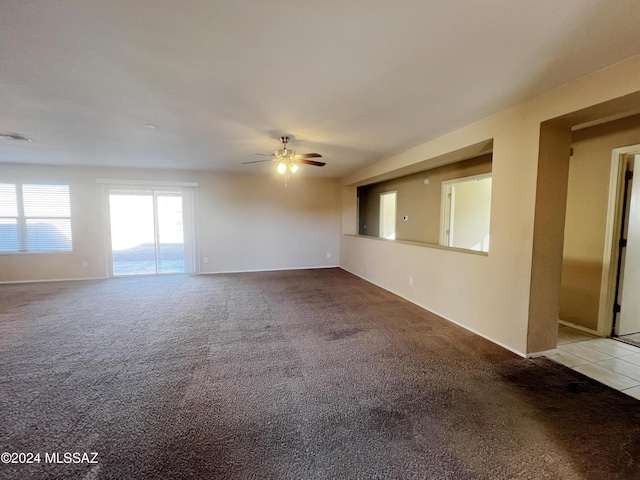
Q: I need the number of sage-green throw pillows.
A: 0